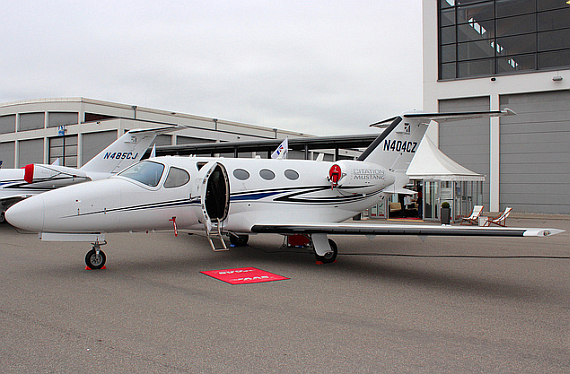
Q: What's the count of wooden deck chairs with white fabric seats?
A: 2